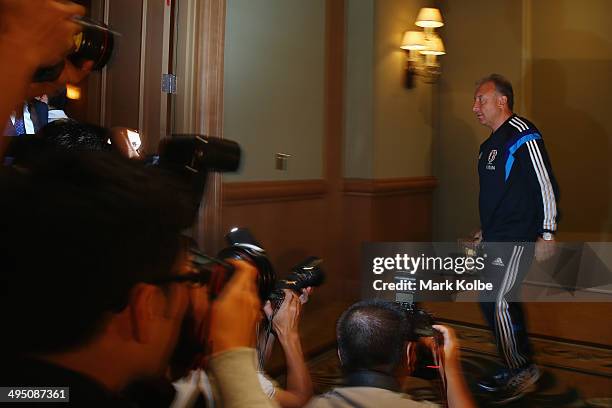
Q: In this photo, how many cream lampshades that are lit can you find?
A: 3